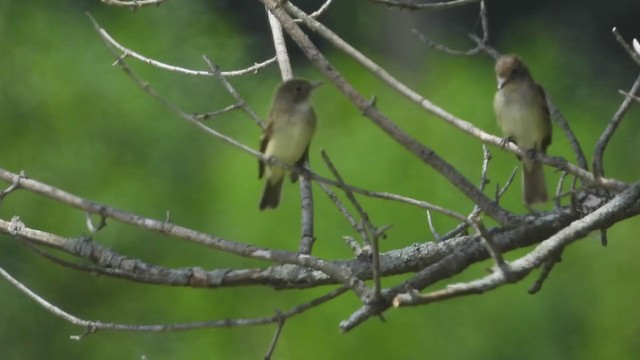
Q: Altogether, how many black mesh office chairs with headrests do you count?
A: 0